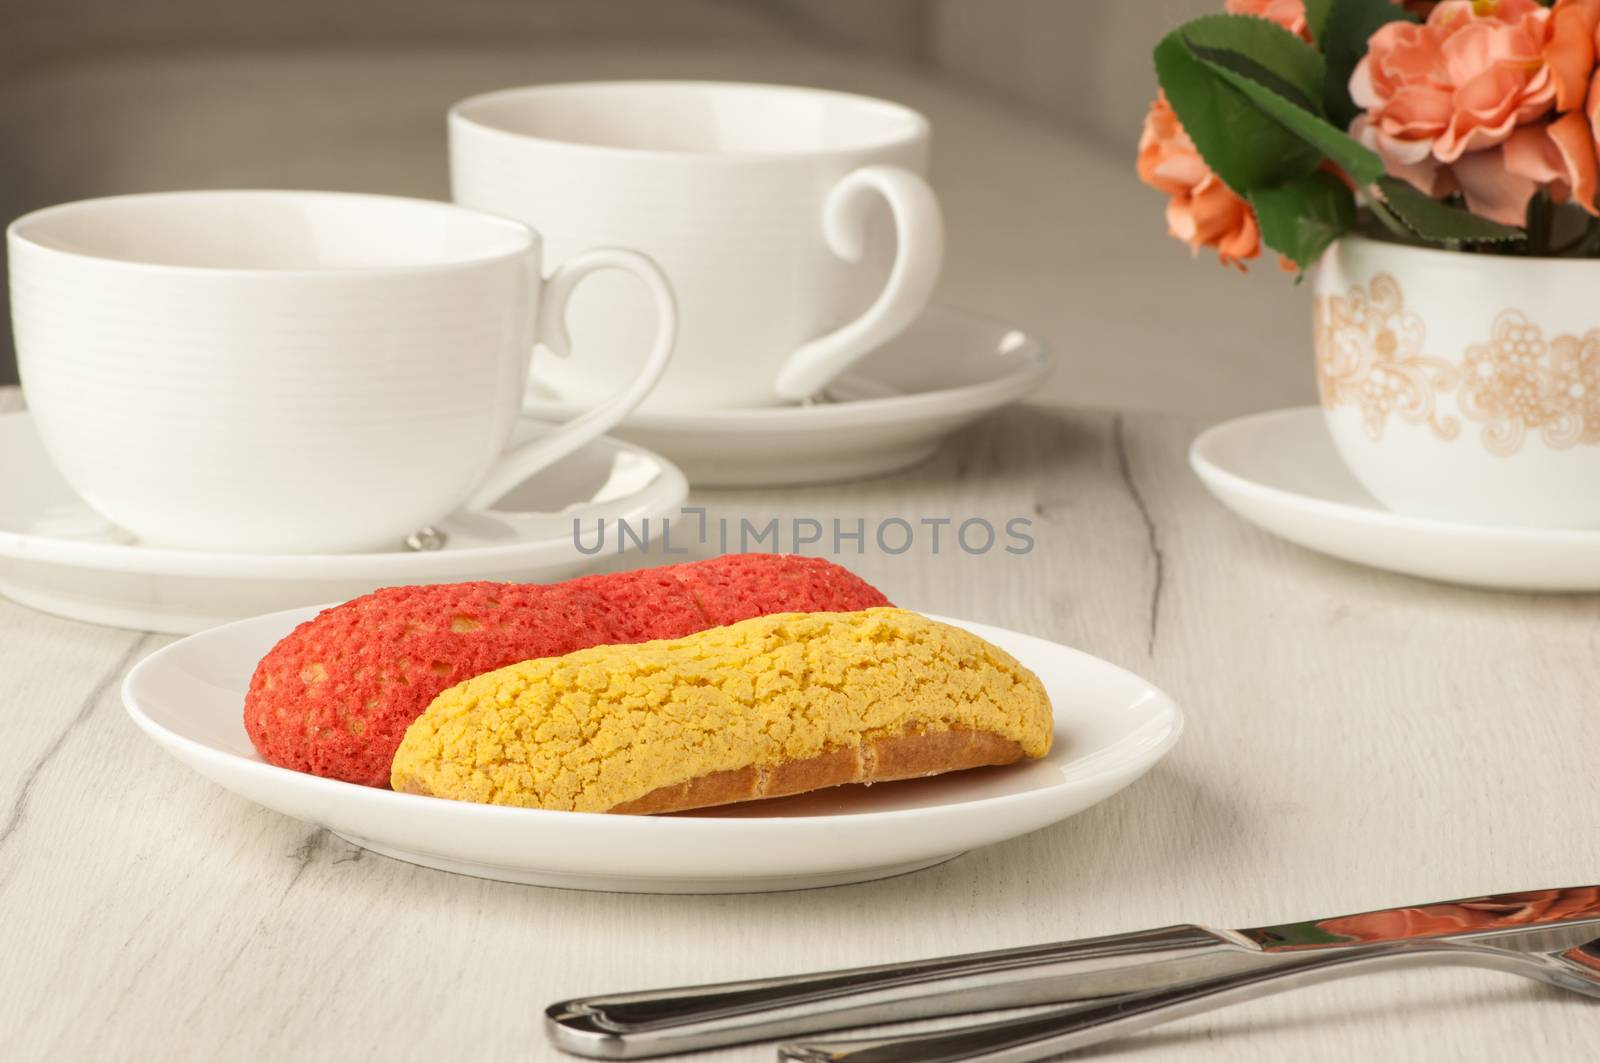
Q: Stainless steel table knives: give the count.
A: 1